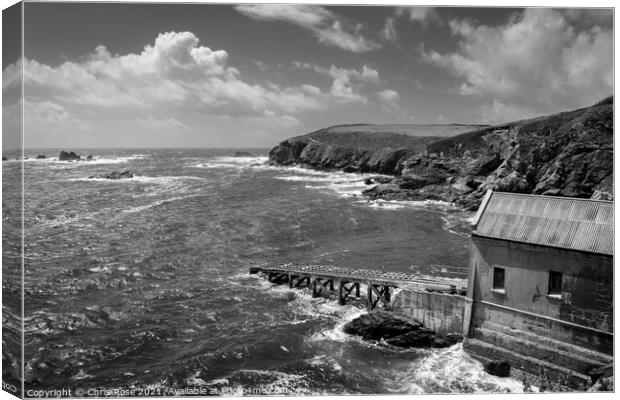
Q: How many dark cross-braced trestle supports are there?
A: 5